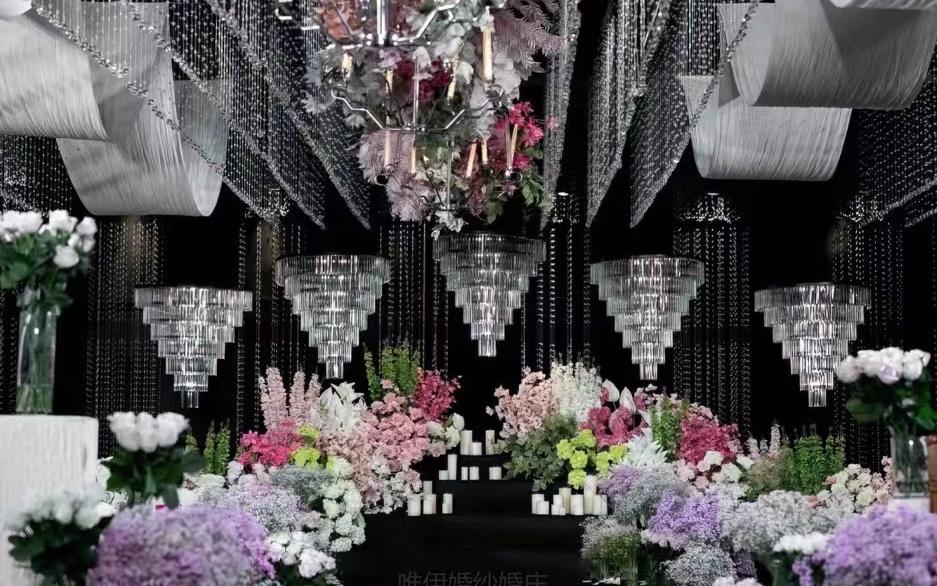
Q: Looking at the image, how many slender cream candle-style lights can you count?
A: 9